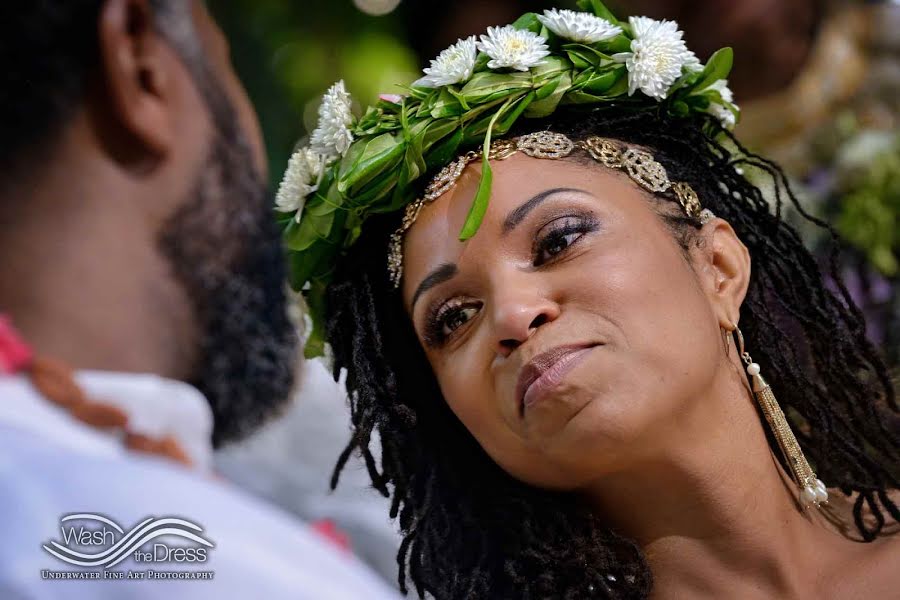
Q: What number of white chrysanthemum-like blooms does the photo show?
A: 7